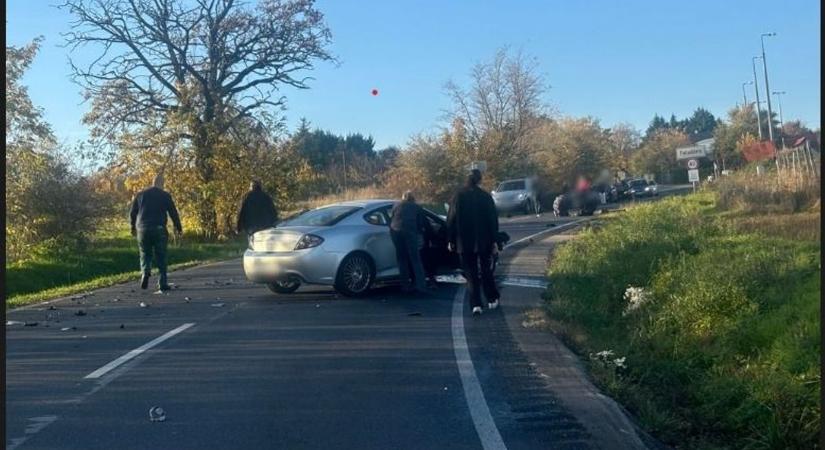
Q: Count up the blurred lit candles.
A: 0